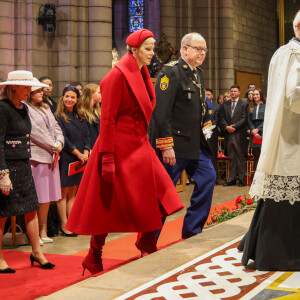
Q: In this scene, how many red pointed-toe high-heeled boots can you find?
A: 2